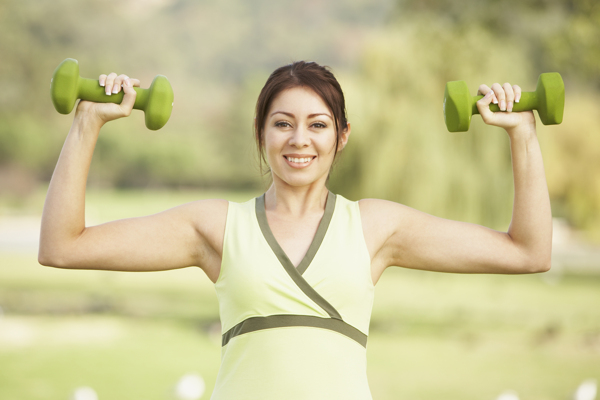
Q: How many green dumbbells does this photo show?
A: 2